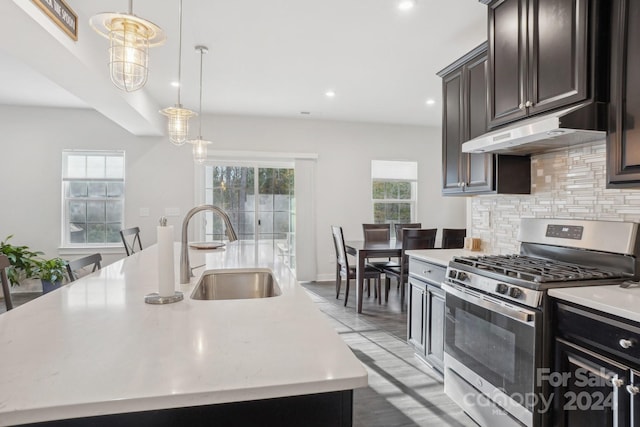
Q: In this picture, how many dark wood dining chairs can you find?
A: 5